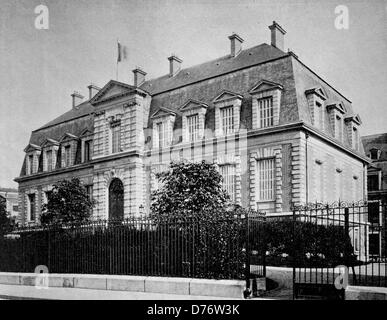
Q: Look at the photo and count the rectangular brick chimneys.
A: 6